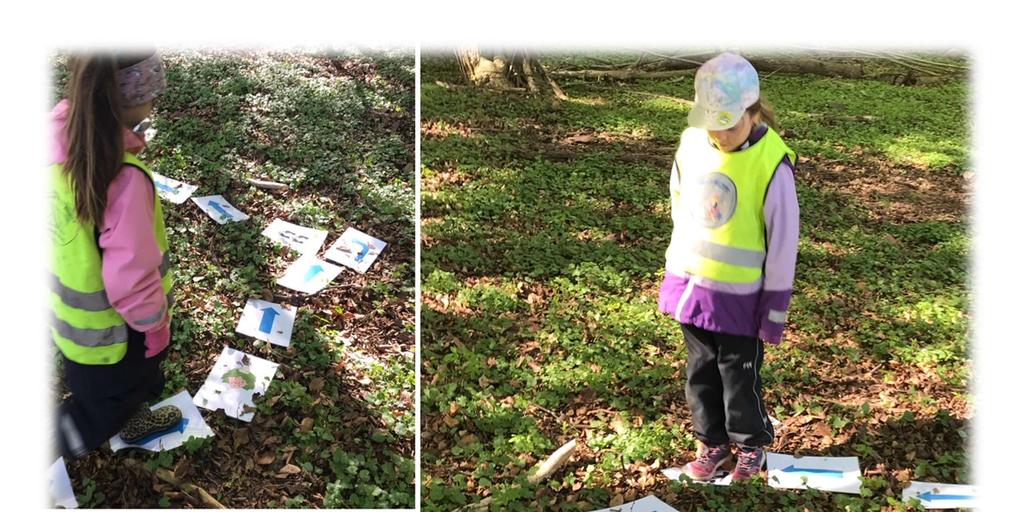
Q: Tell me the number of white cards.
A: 13